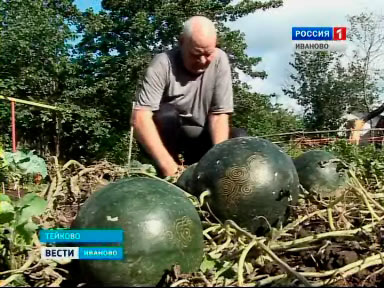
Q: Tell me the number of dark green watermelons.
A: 4